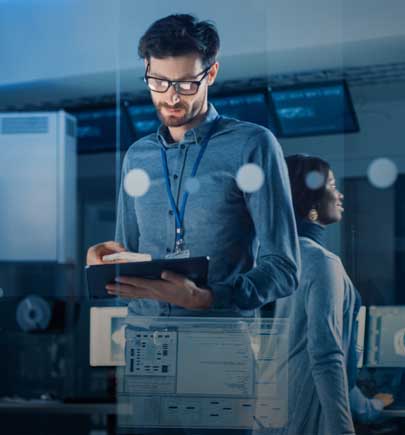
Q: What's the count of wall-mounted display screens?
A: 4